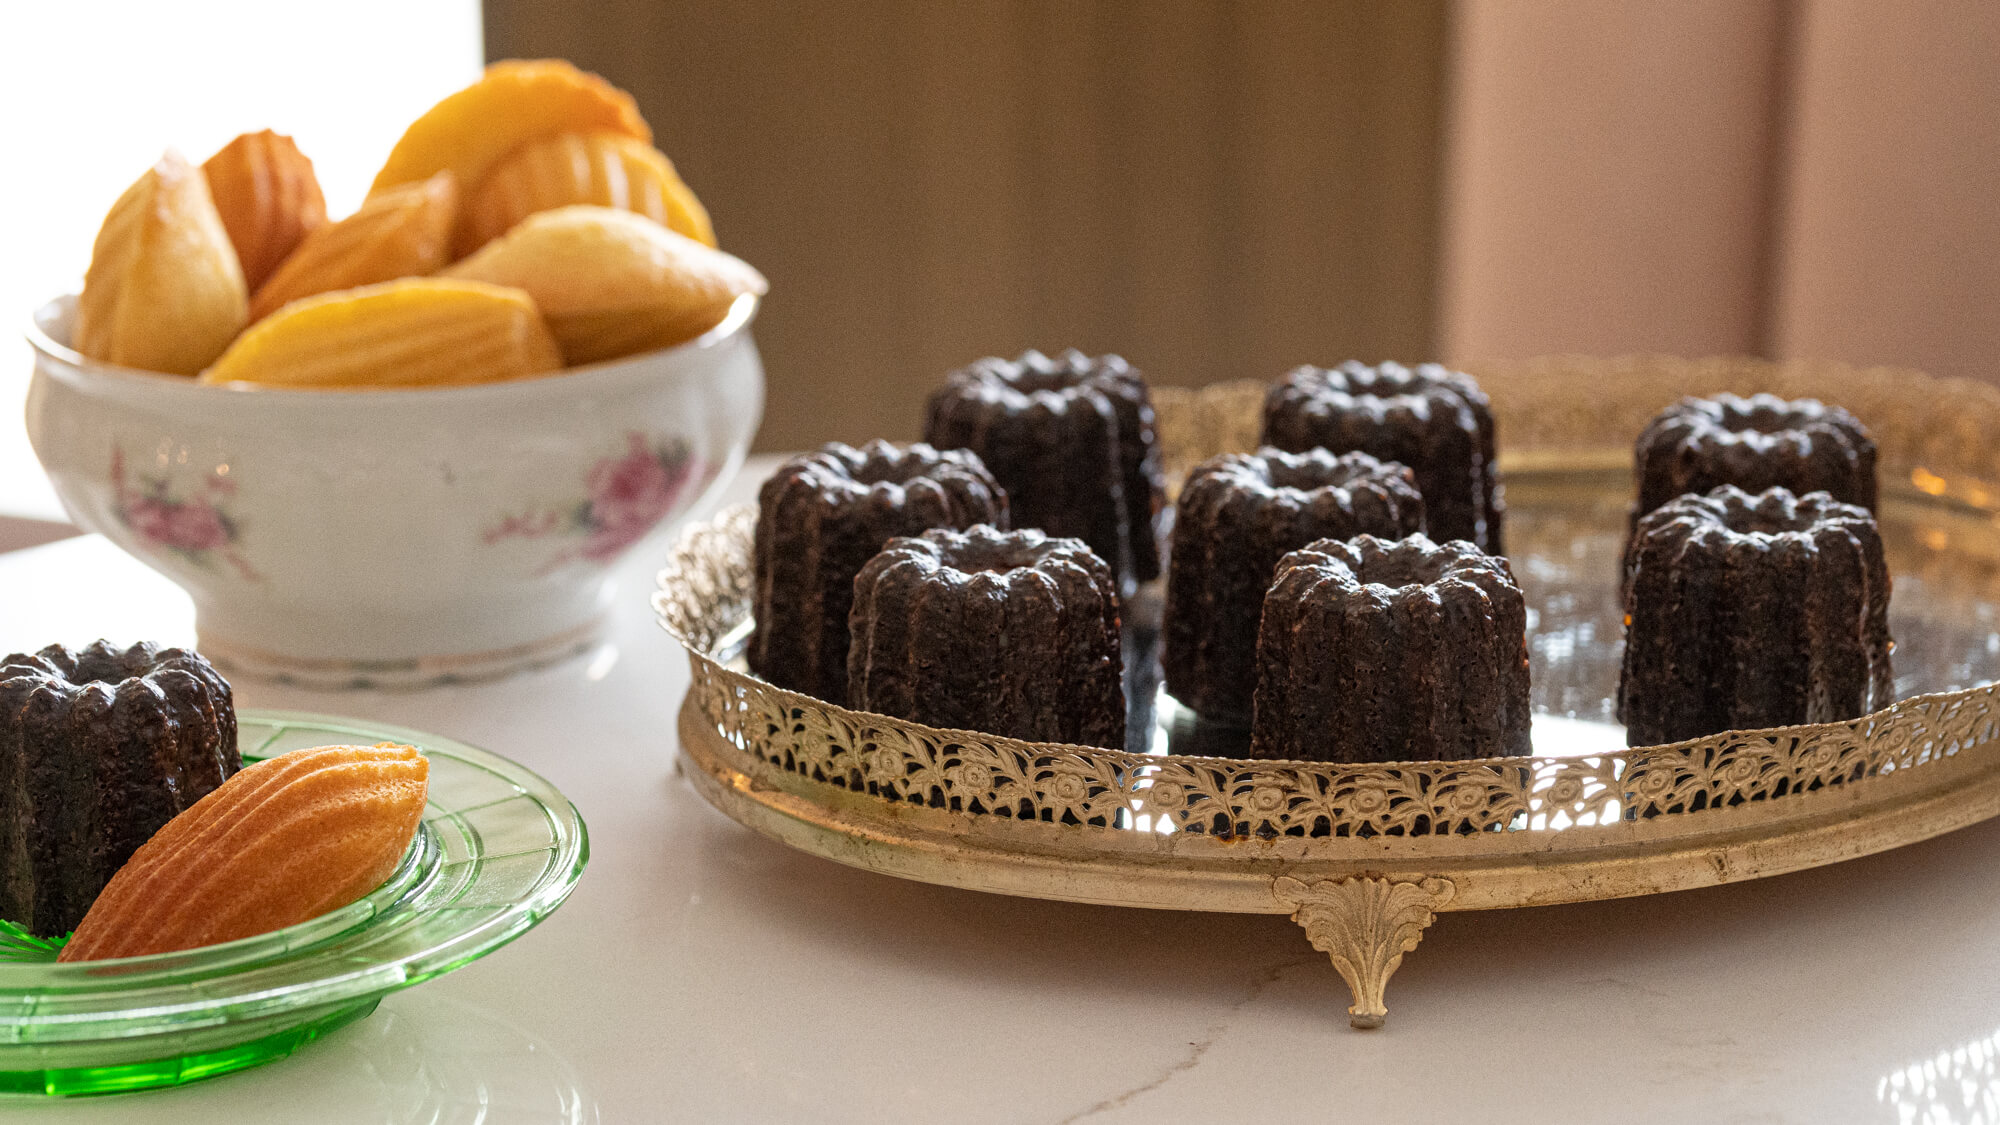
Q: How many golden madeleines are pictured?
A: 8